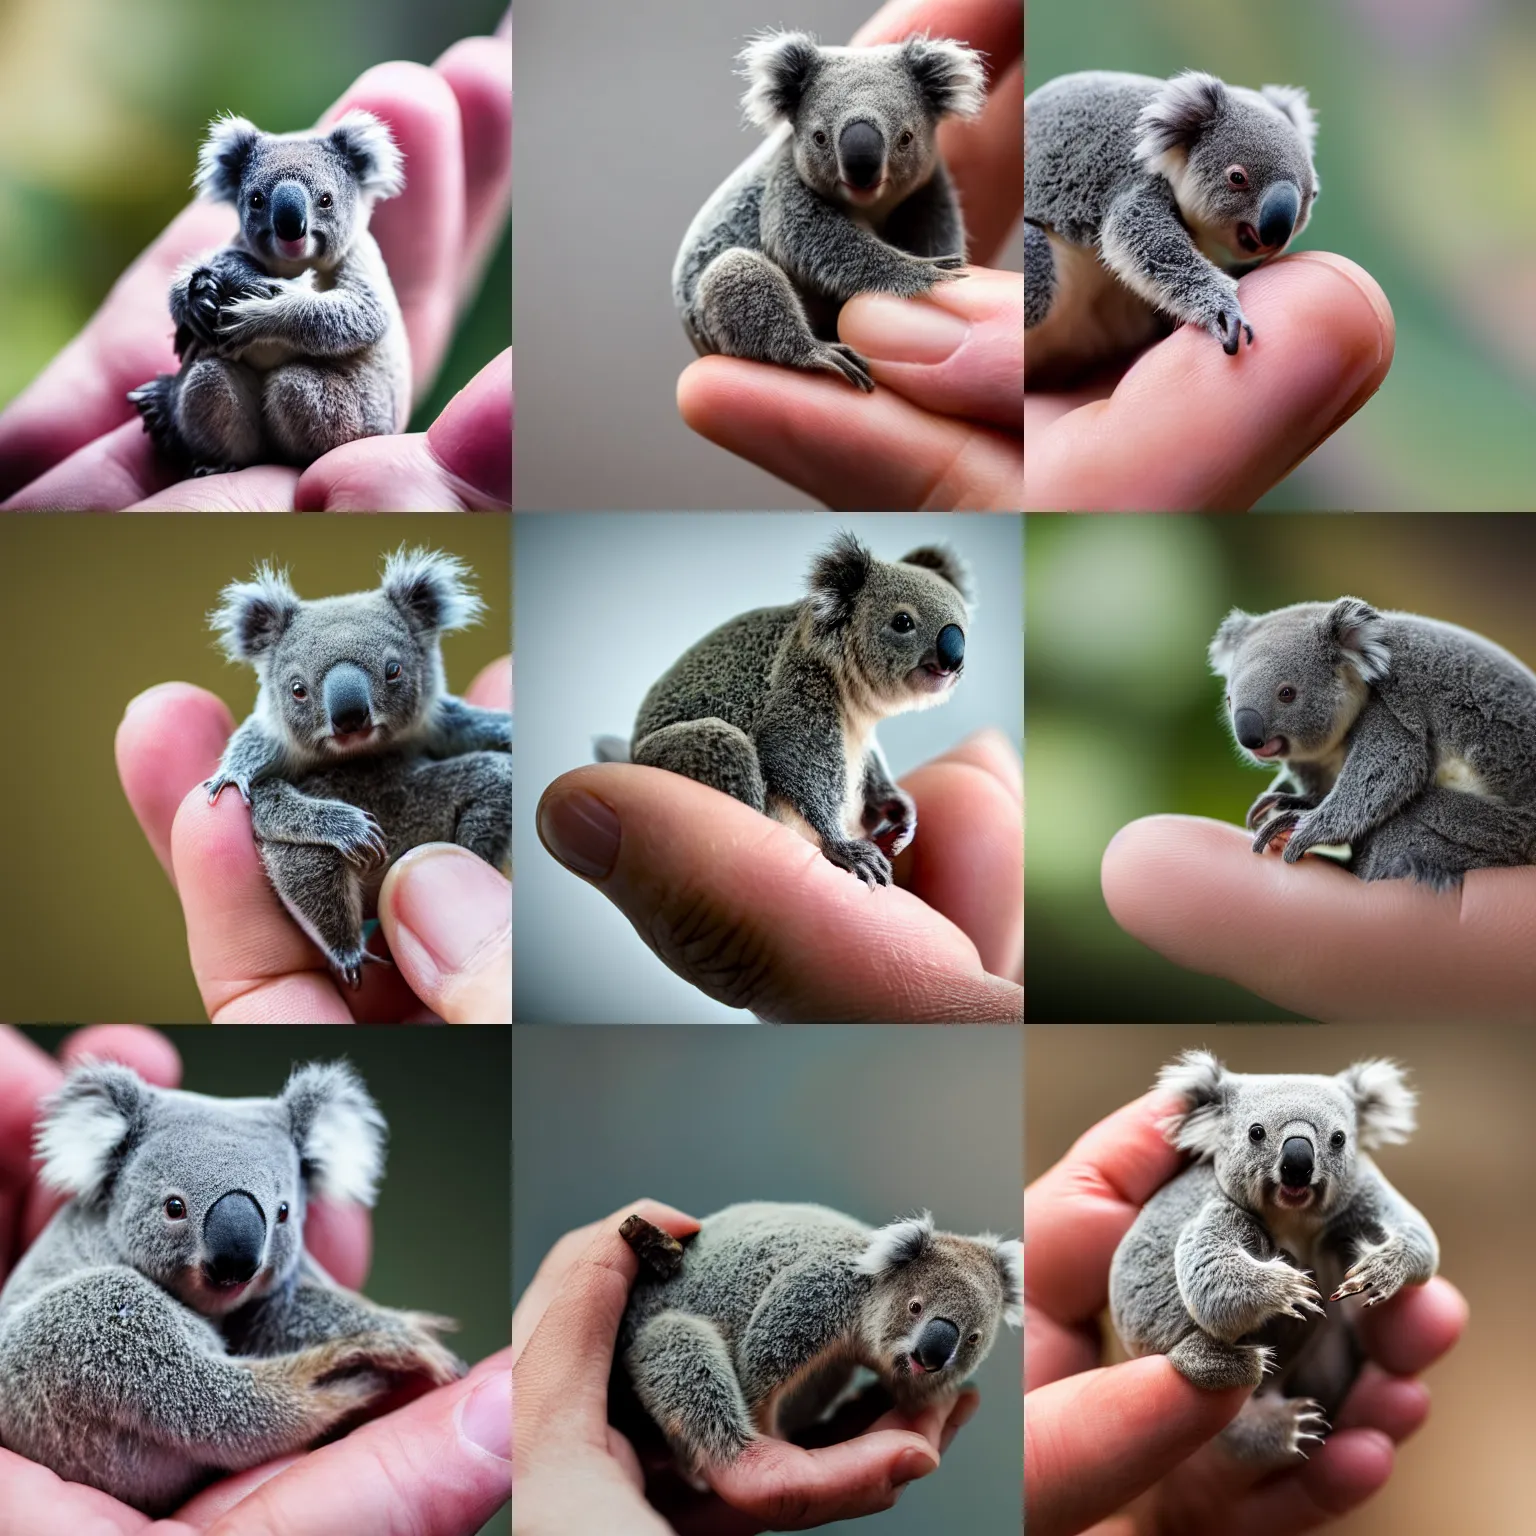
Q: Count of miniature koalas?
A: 9